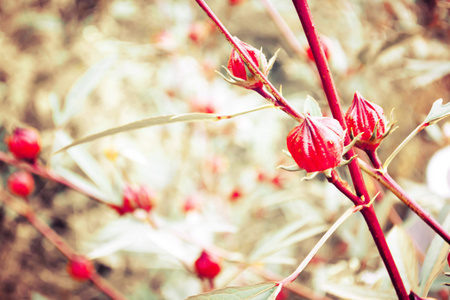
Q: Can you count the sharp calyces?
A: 3